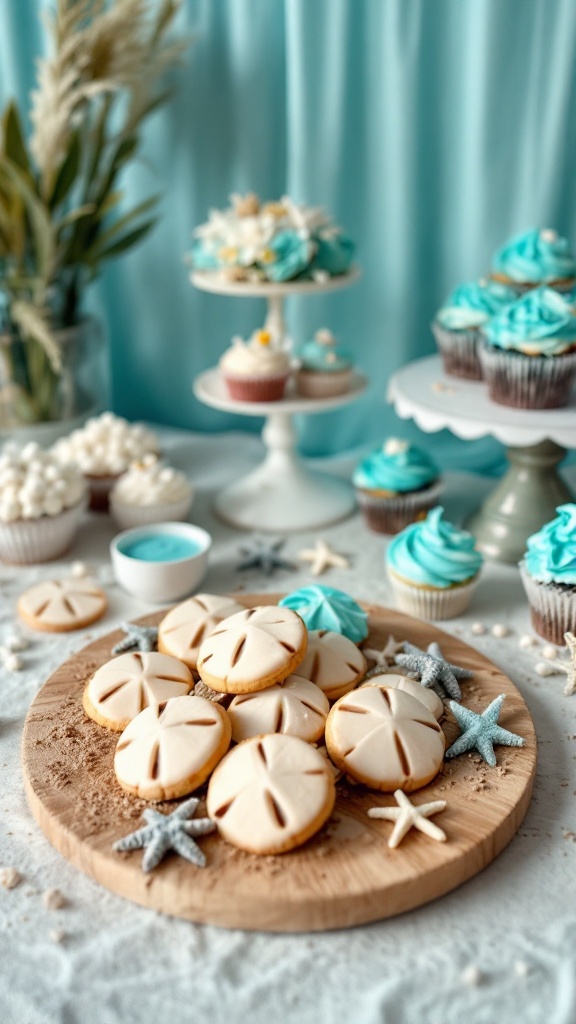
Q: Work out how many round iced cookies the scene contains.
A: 10